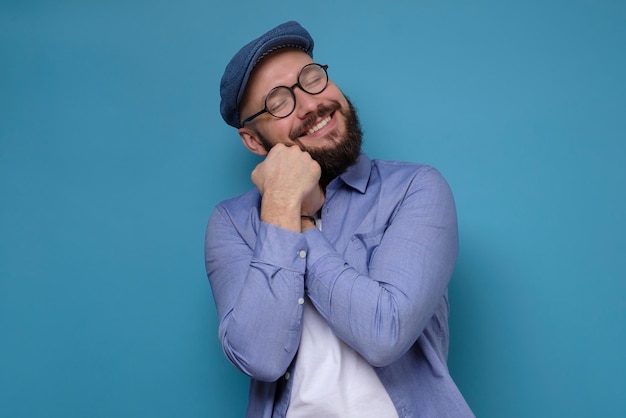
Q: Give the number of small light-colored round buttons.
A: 3